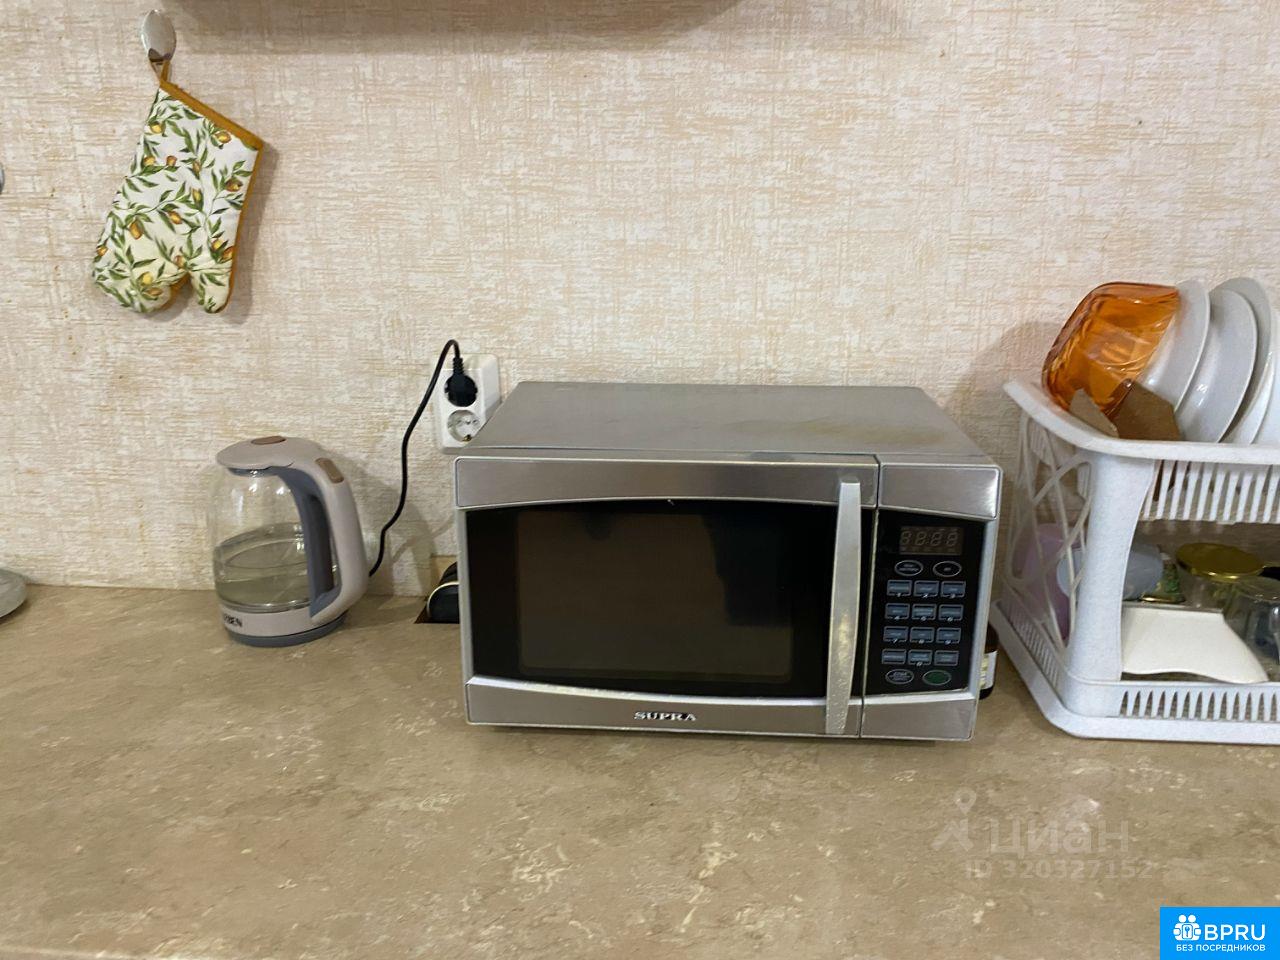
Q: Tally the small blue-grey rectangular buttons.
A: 12